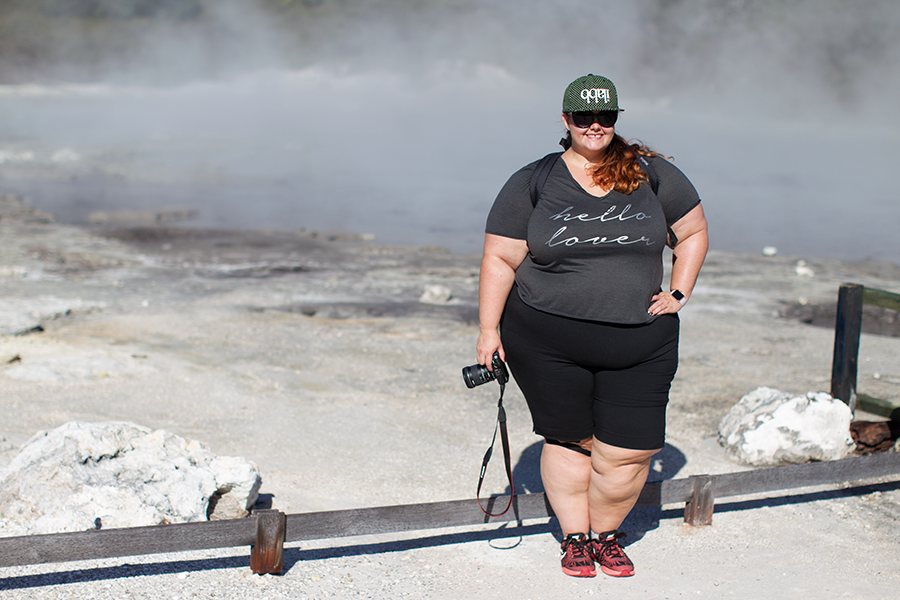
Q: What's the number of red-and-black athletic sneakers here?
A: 2